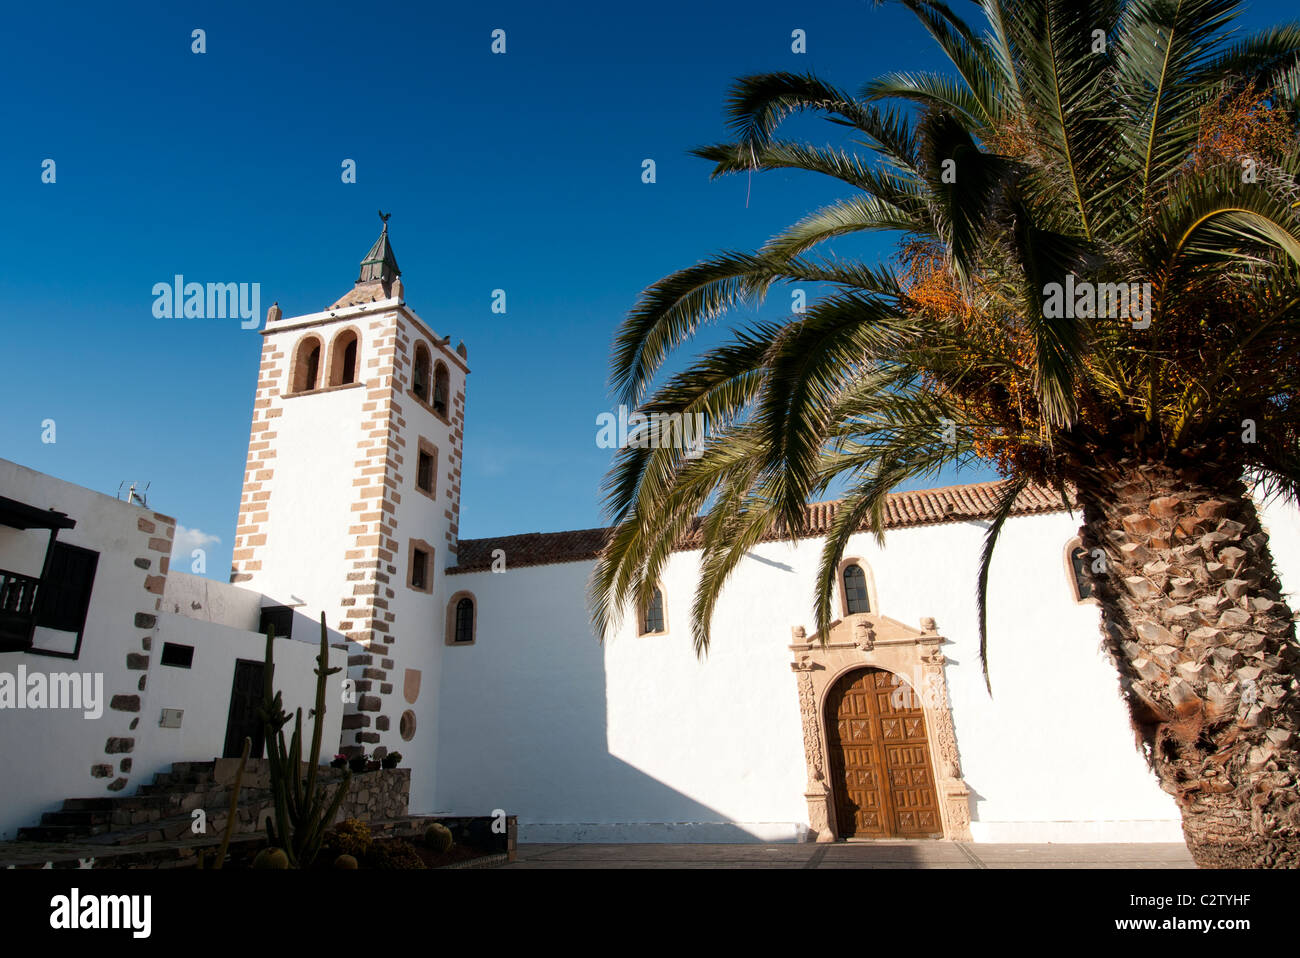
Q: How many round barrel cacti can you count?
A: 3